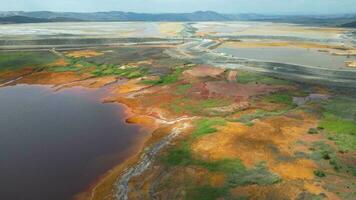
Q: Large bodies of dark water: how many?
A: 1